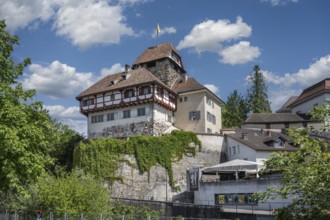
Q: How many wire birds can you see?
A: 0